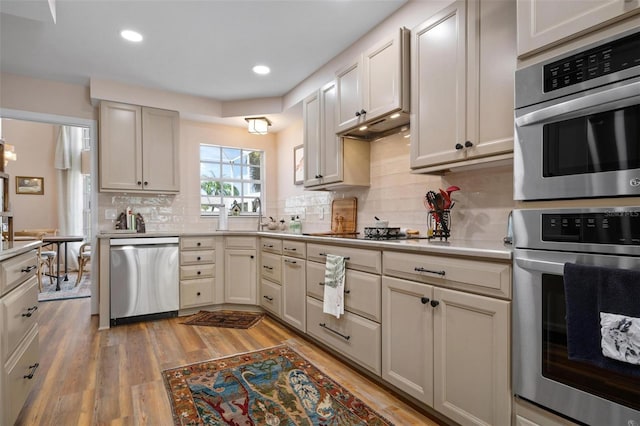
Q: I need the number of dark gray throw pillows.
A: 0